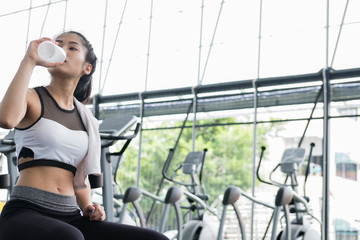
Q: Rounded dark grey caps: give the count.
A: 4